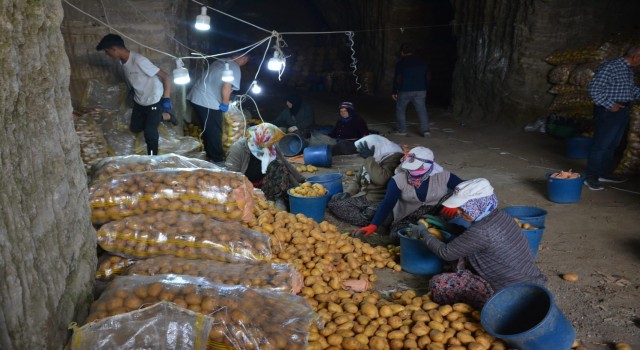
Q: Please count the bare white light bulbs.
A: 5